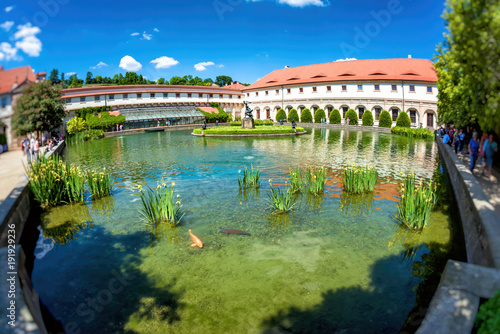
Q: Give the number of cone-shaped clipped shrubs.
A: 9